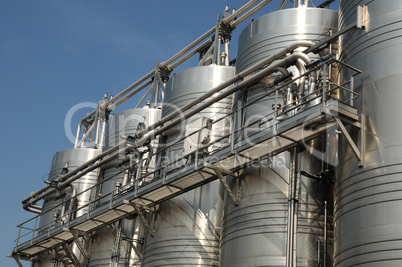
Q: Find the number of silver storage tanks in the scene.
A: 5